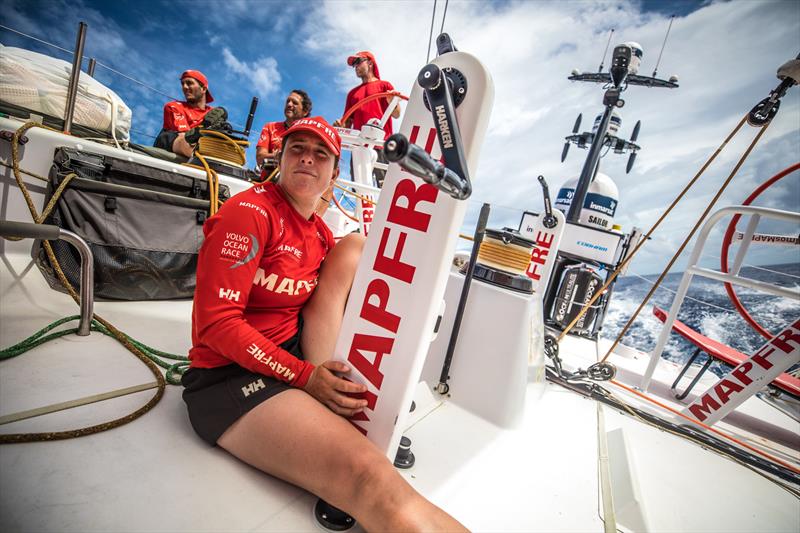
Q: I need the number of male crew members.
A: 3